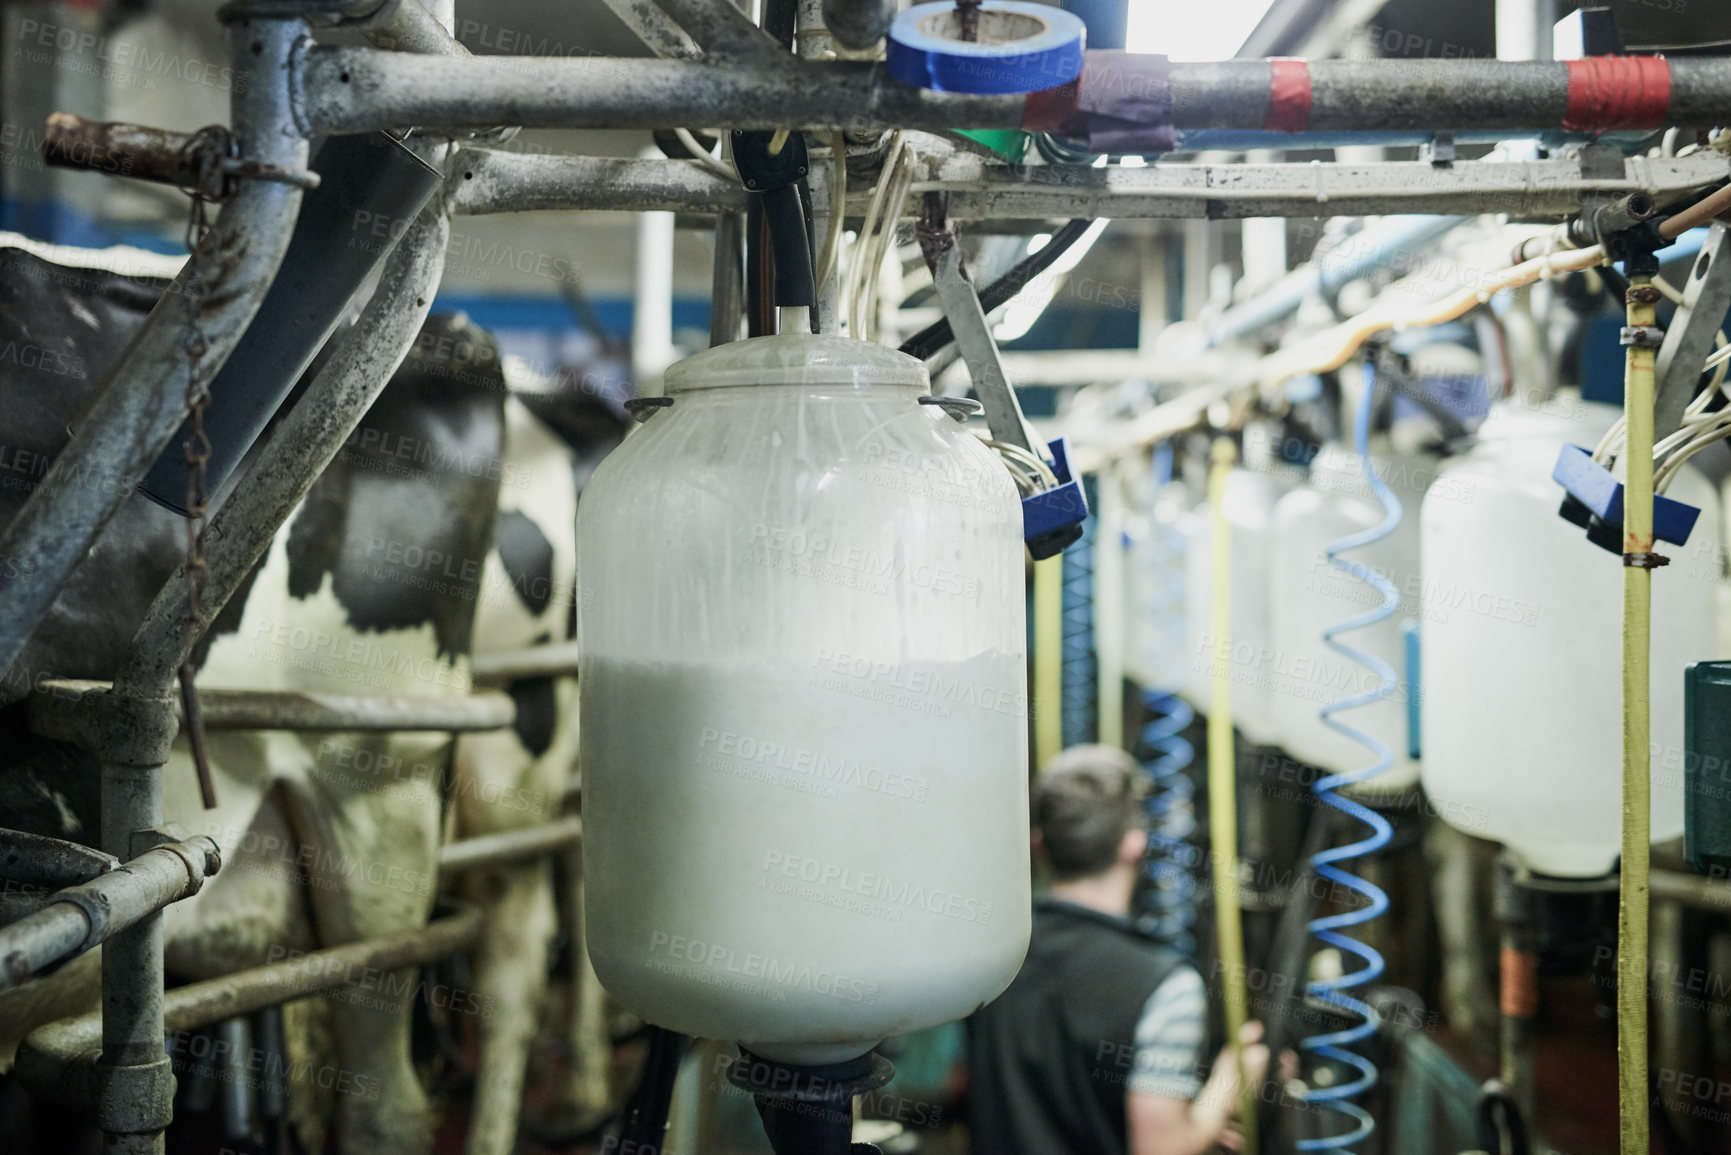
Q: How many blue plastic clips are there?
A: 2